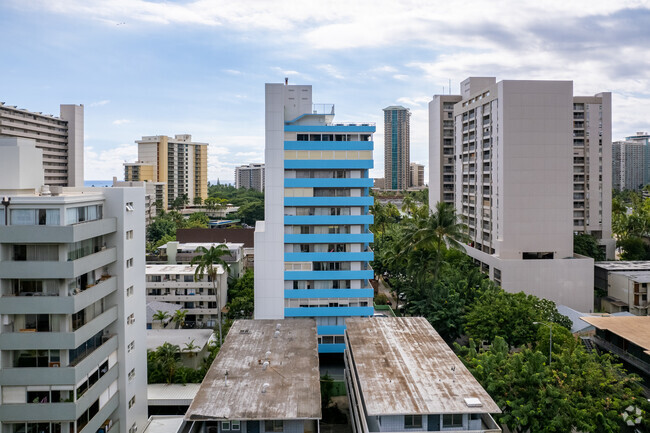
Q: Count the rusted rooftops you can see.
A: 2